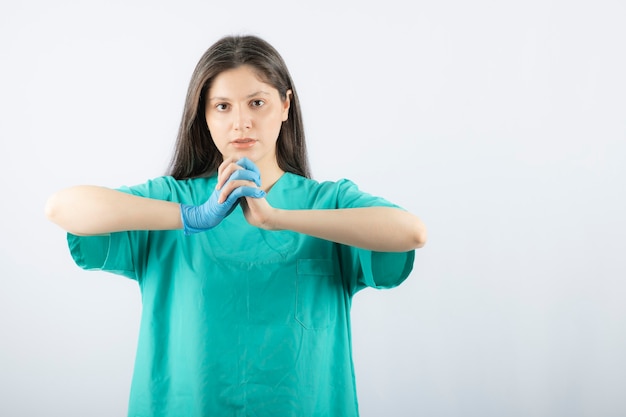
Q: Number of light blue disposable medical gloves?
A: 1